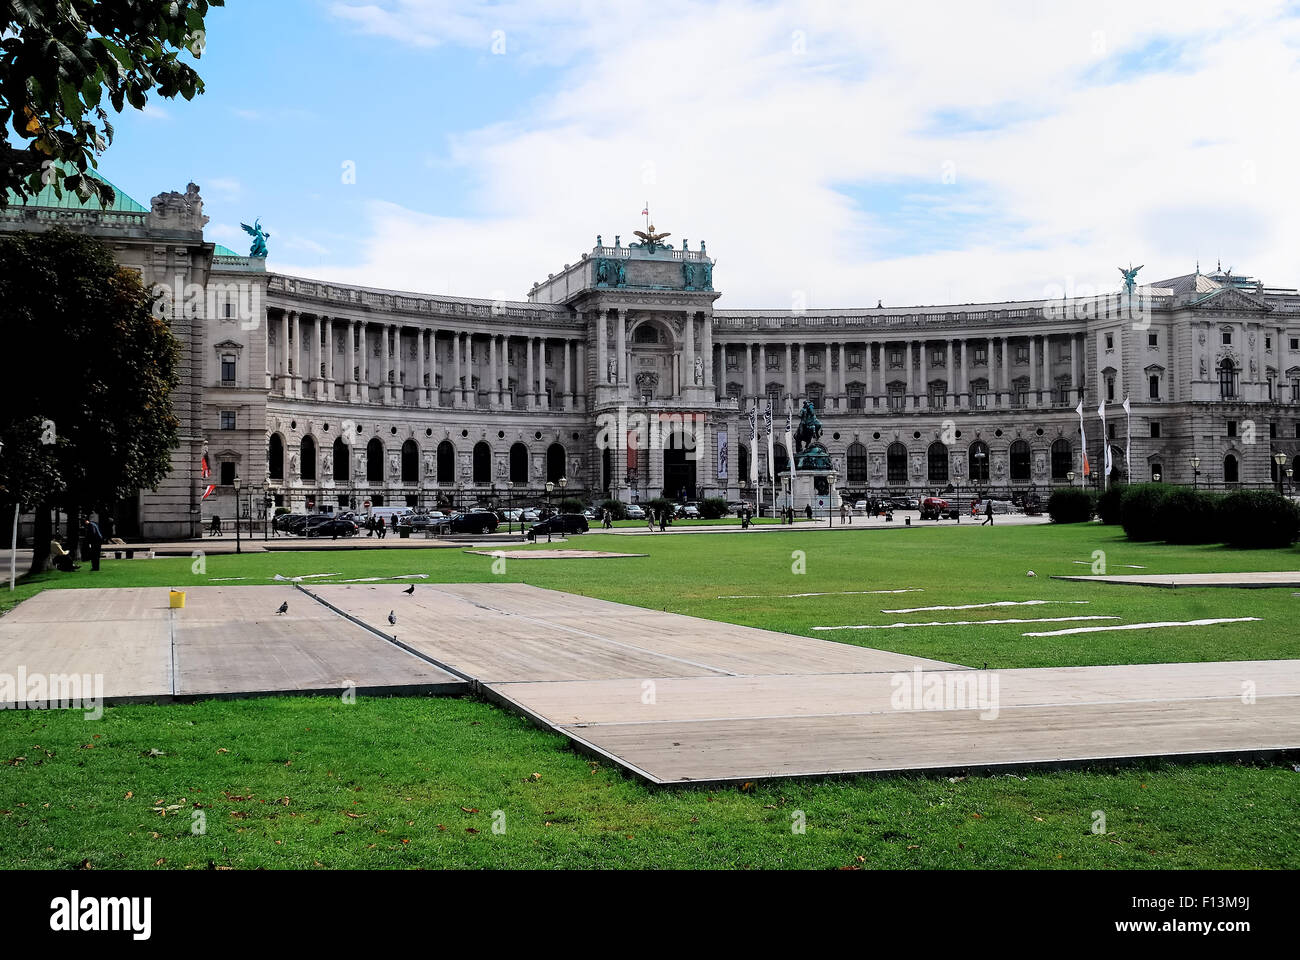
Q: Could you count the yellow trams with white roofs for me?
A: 0